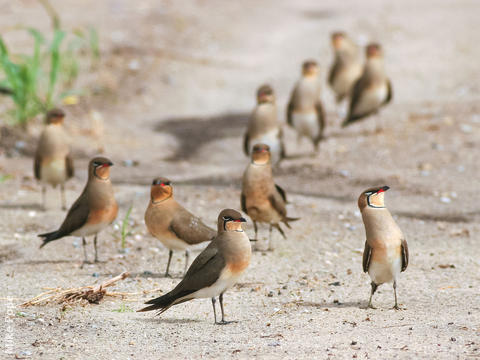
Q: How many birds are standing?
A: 10